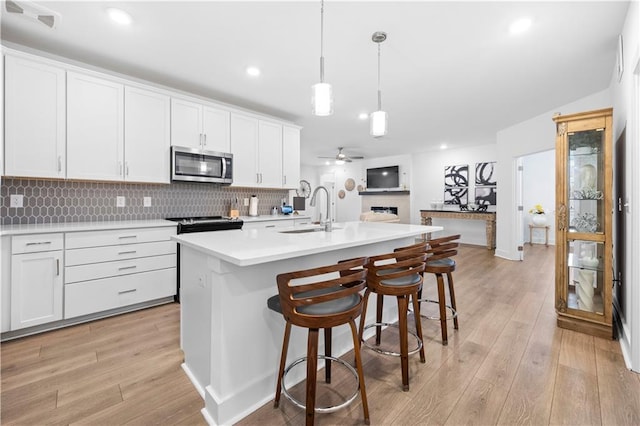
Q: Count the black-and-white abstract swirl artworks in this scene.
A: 4